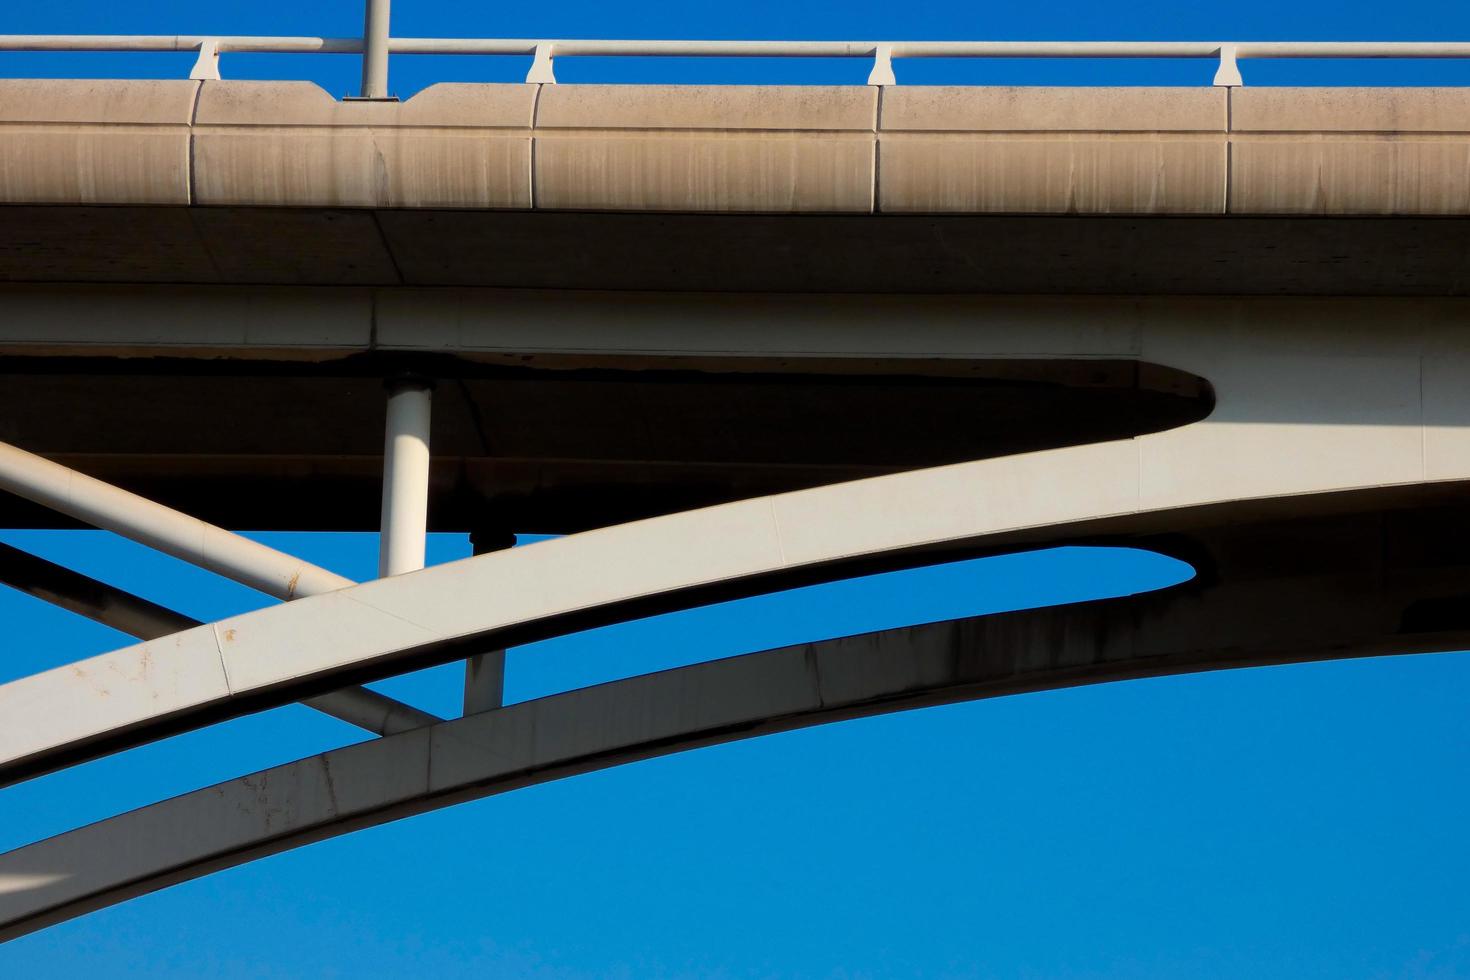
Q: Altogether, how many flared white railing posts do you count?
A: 4